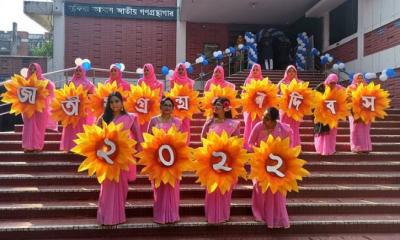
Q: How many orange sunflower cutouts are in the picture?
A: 14